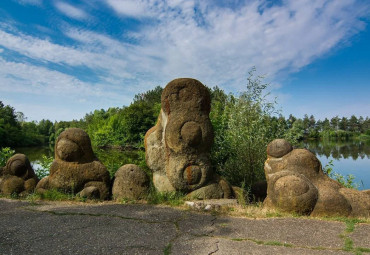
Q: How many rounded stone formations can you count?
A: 5